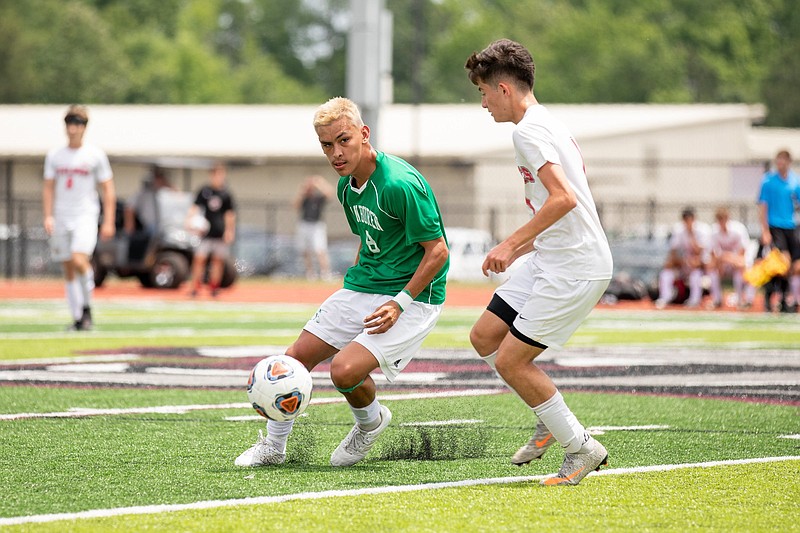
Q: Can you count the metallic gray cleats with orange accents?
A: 2